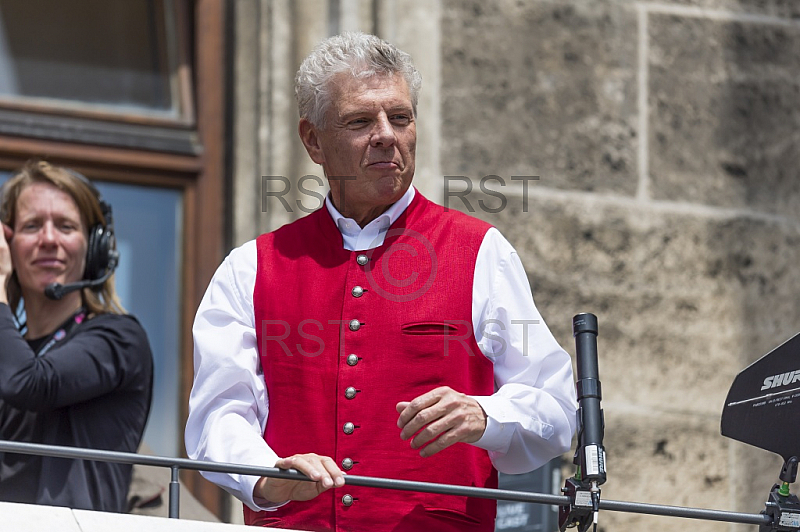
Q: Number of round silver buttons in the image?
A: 8